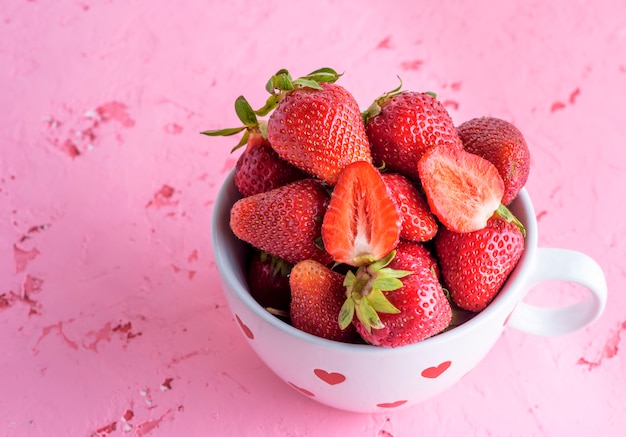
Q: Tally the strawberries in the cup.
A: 12